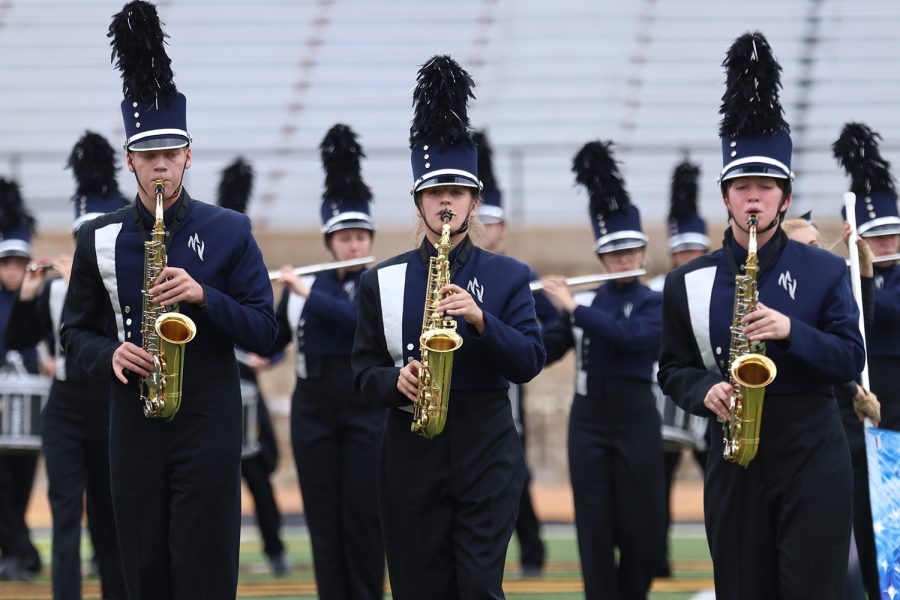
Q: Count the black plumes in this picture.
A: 11